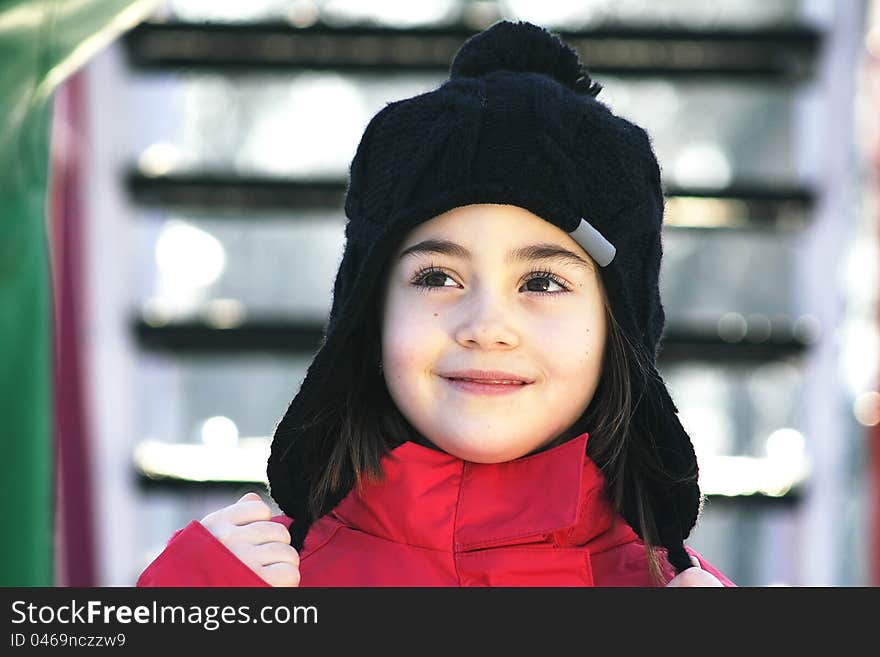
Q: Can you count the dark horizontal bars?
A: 4